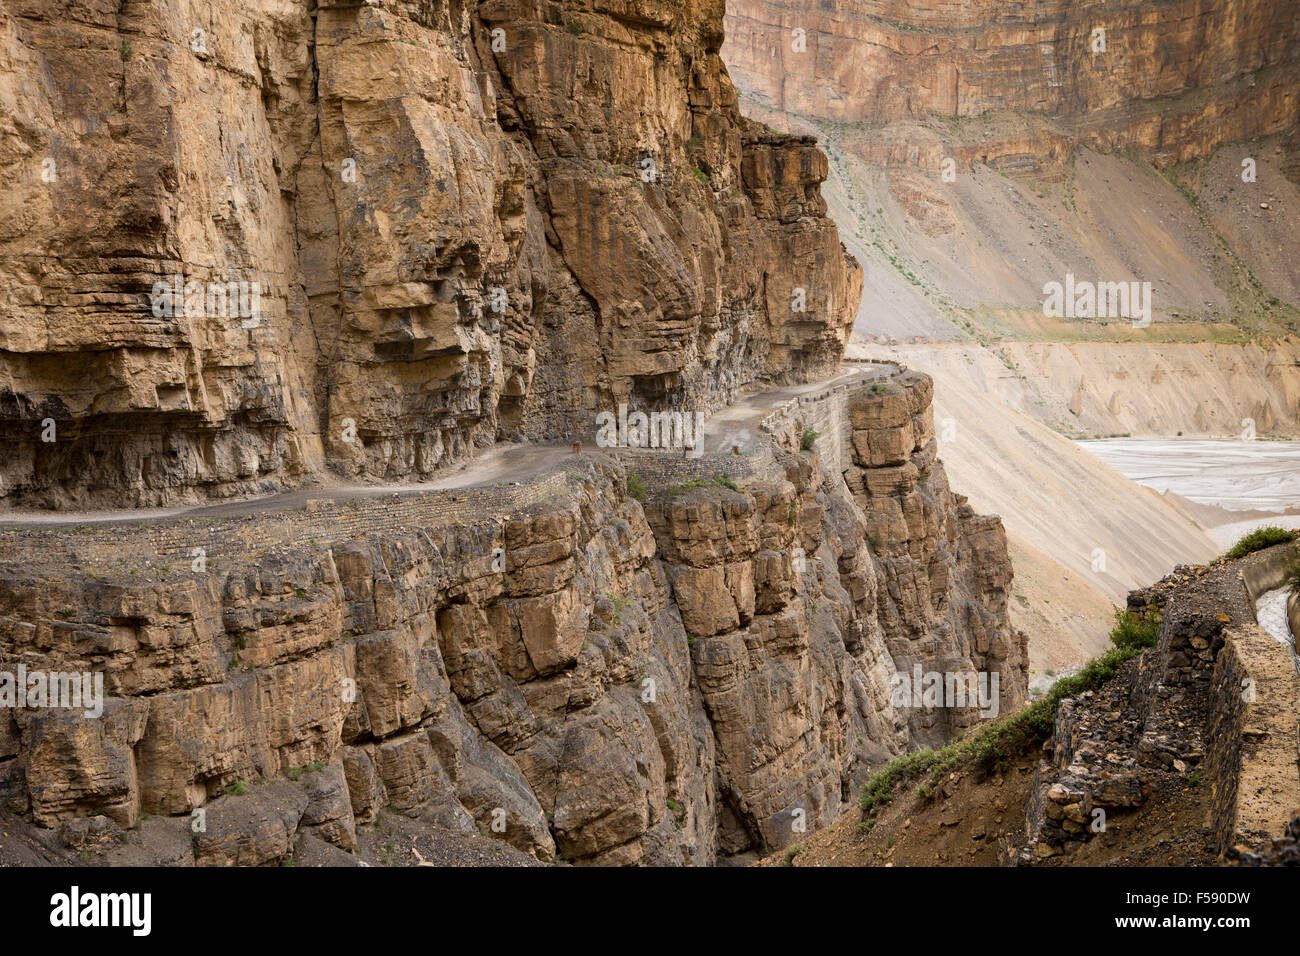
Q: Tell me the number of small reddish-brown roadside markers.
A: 2